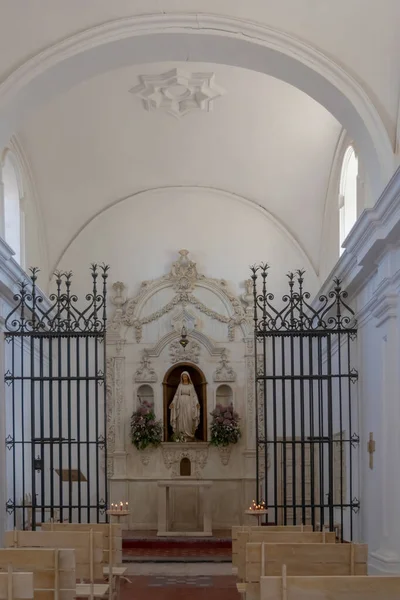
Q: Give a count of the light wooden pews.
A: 8